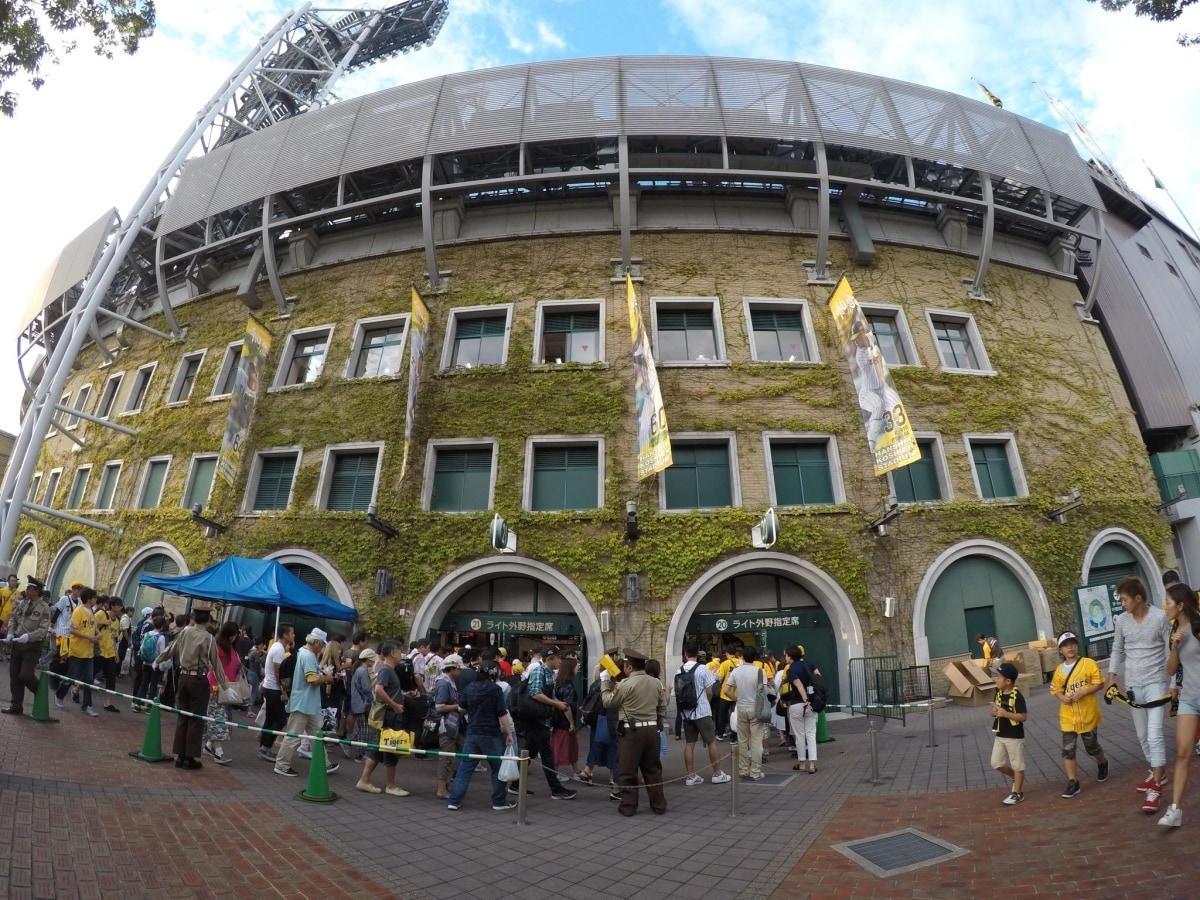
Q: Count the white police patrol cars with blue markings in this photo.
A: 0